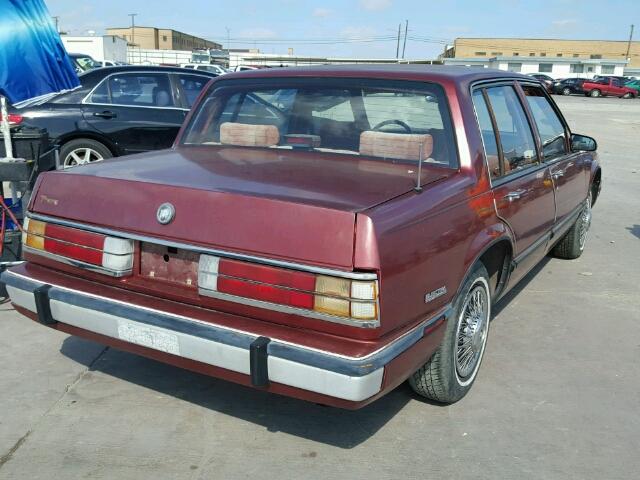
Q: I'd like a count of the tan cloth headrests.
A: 2